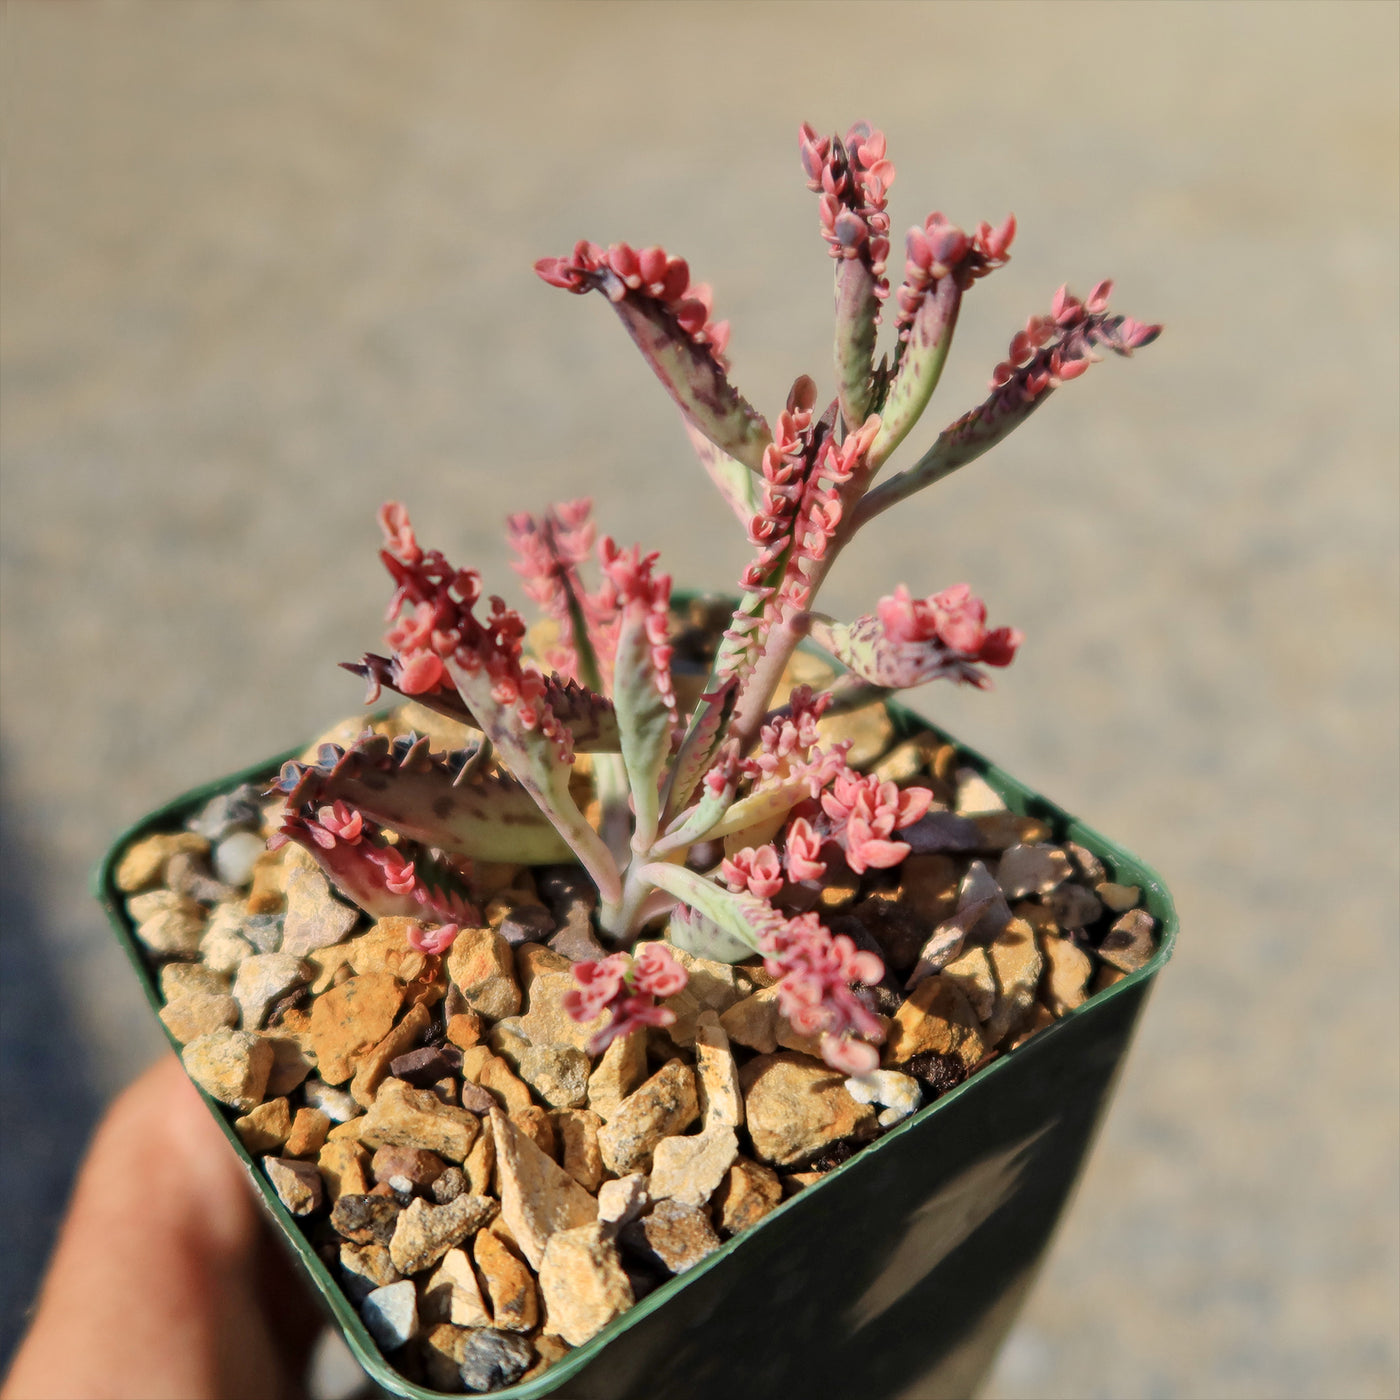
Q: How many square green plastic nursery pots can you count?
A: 1